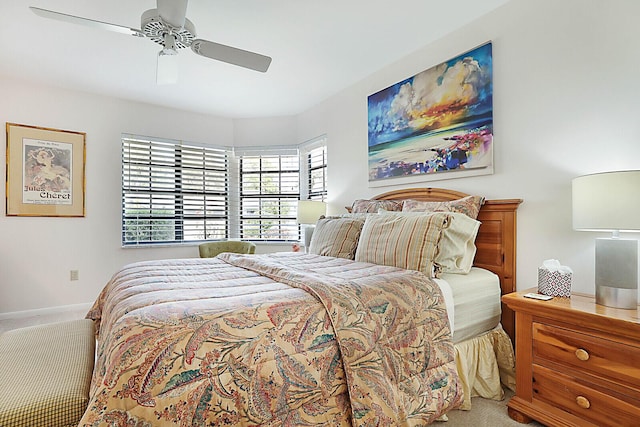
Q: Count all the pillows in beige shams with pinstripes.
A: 2